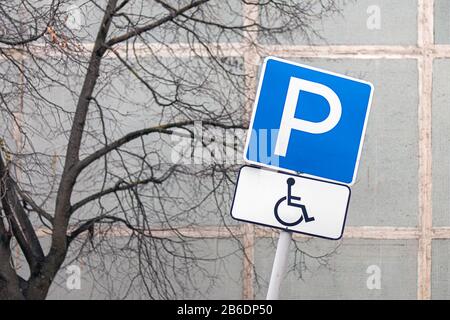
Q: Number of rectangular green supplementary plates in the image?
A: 0